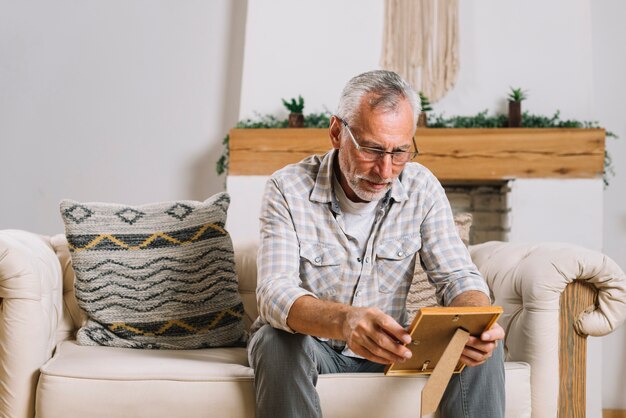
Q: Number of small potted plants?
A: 3